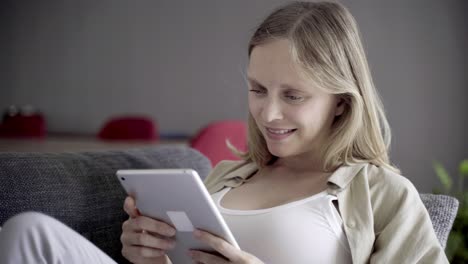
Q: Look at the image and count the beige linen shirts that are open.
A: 1